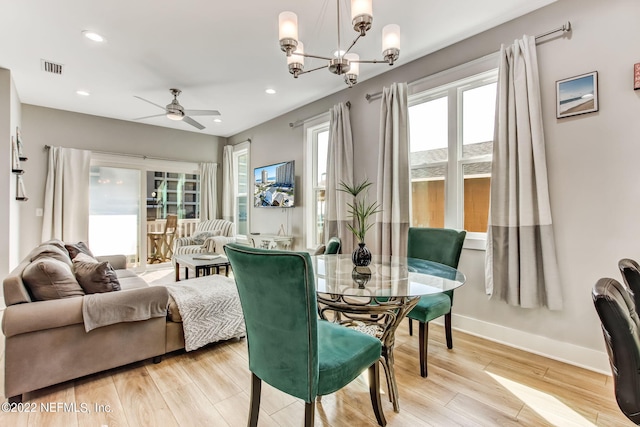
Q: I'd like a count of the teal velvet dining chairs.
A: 3